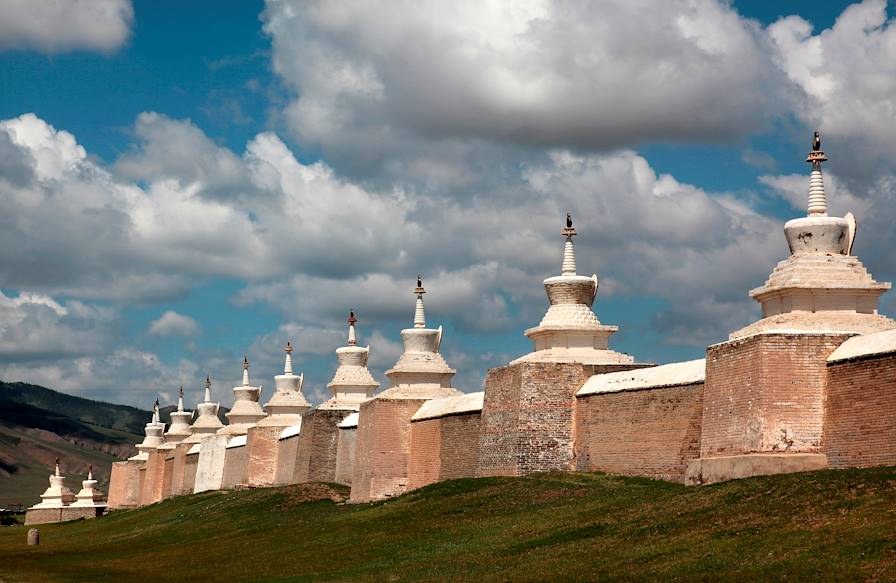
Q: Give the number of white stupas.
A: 12